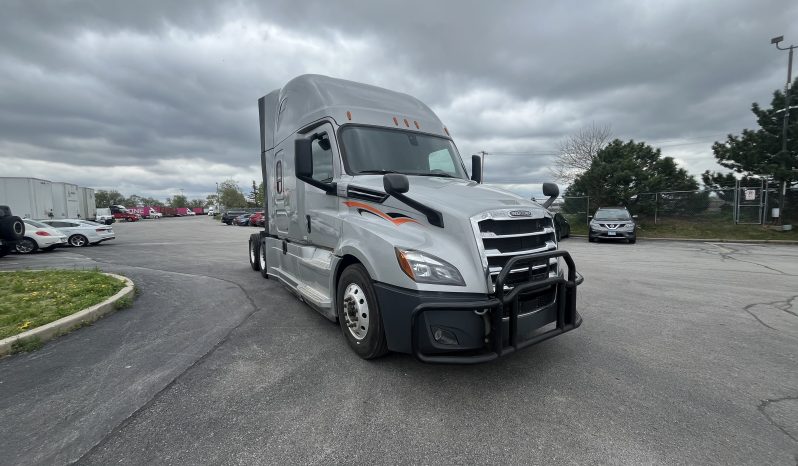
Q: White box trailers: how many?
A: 3